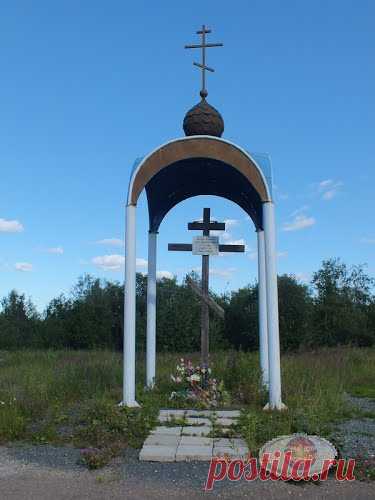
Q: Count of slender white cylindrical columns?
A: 4